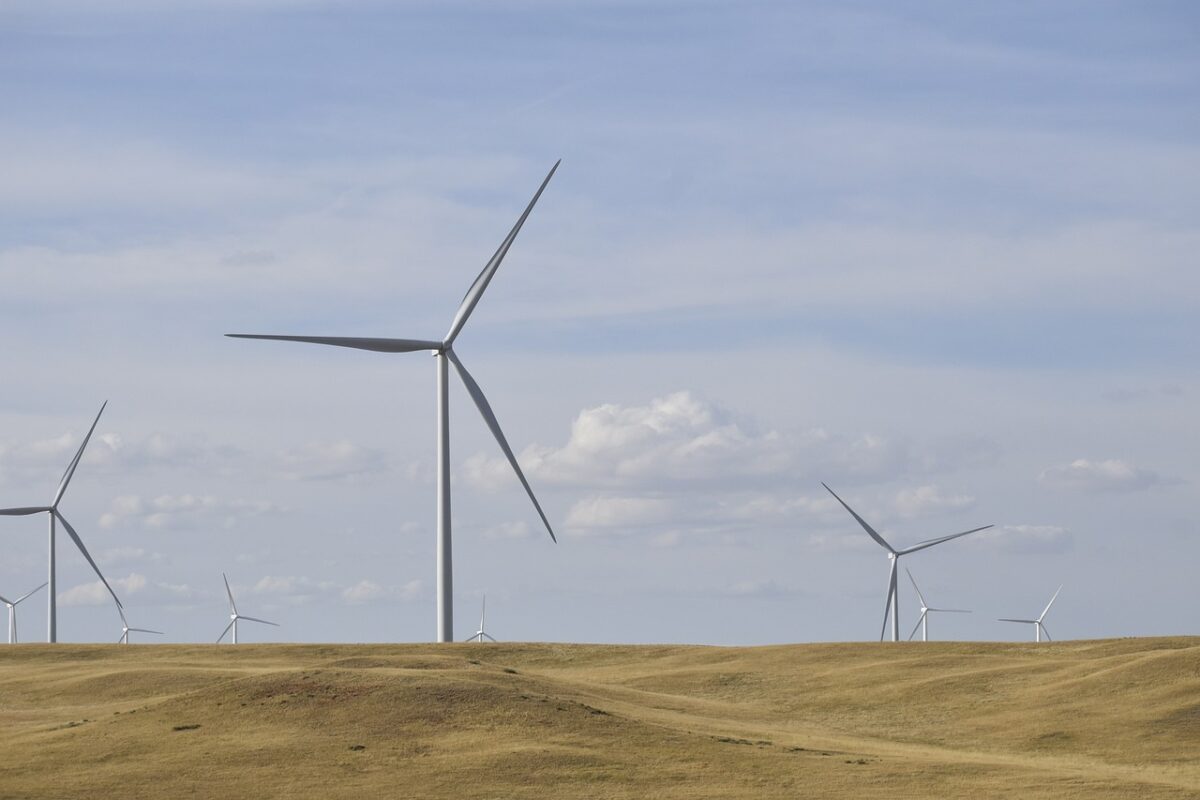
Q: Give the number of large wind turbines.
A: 3